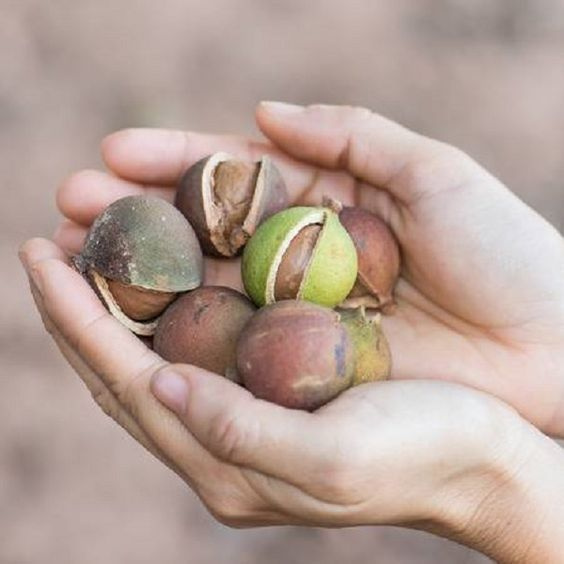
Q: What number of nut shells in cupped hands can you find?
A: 7